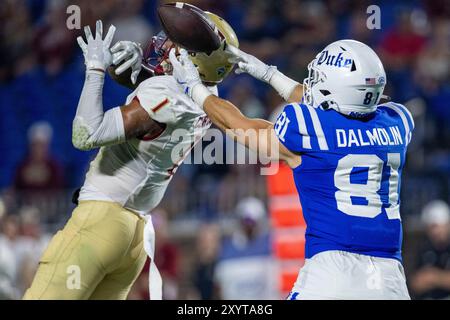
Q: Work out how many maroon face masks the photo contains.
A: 1